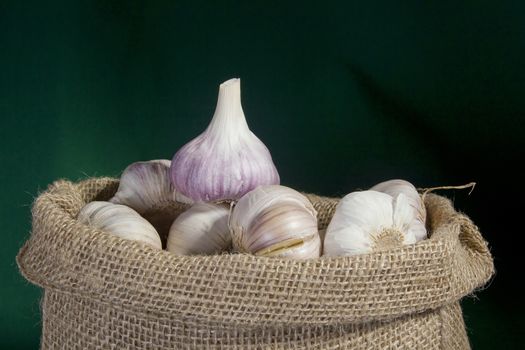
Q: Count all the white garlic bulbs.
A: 6